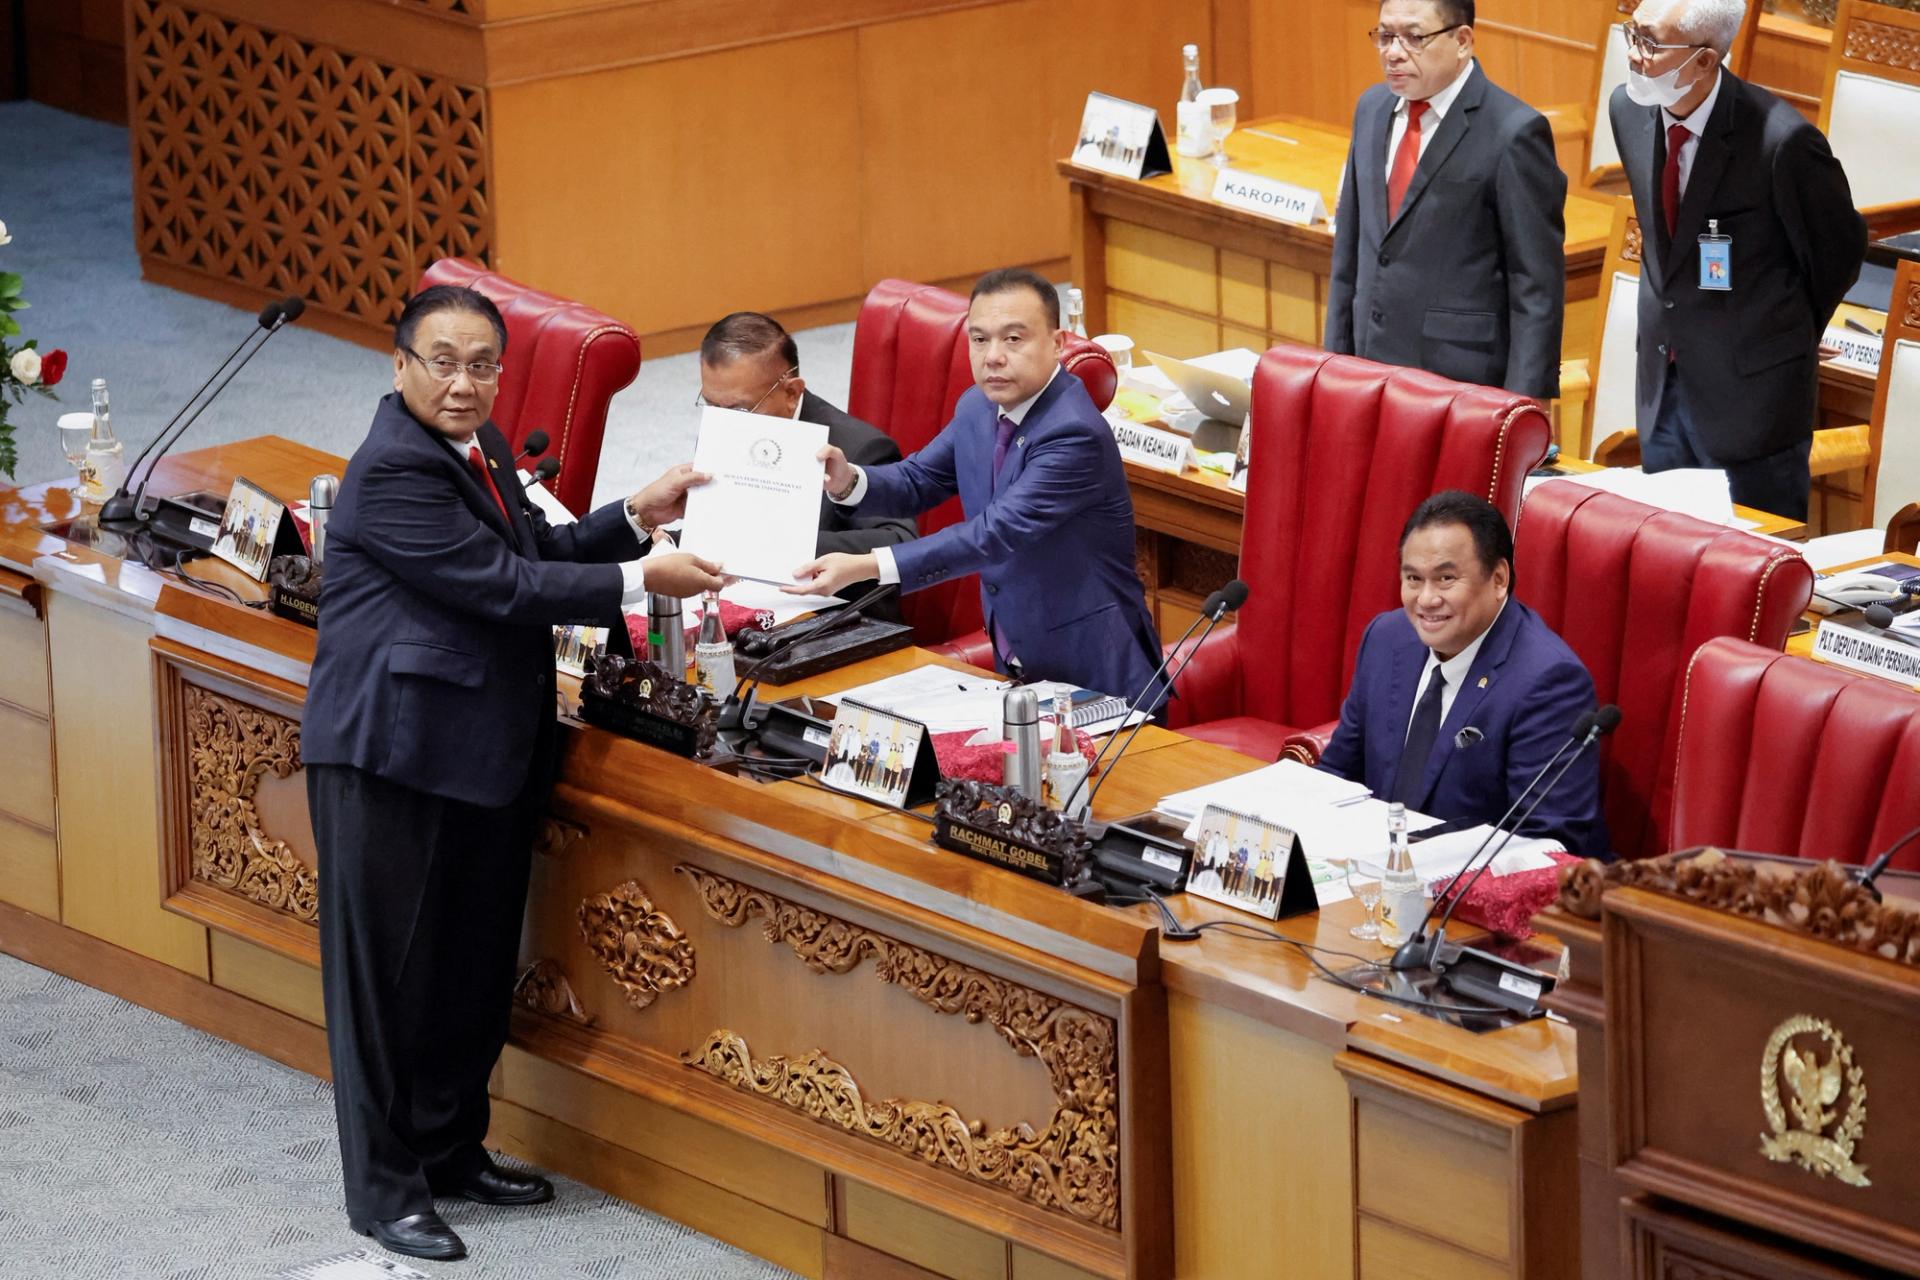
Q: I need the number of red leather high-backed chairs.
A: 5